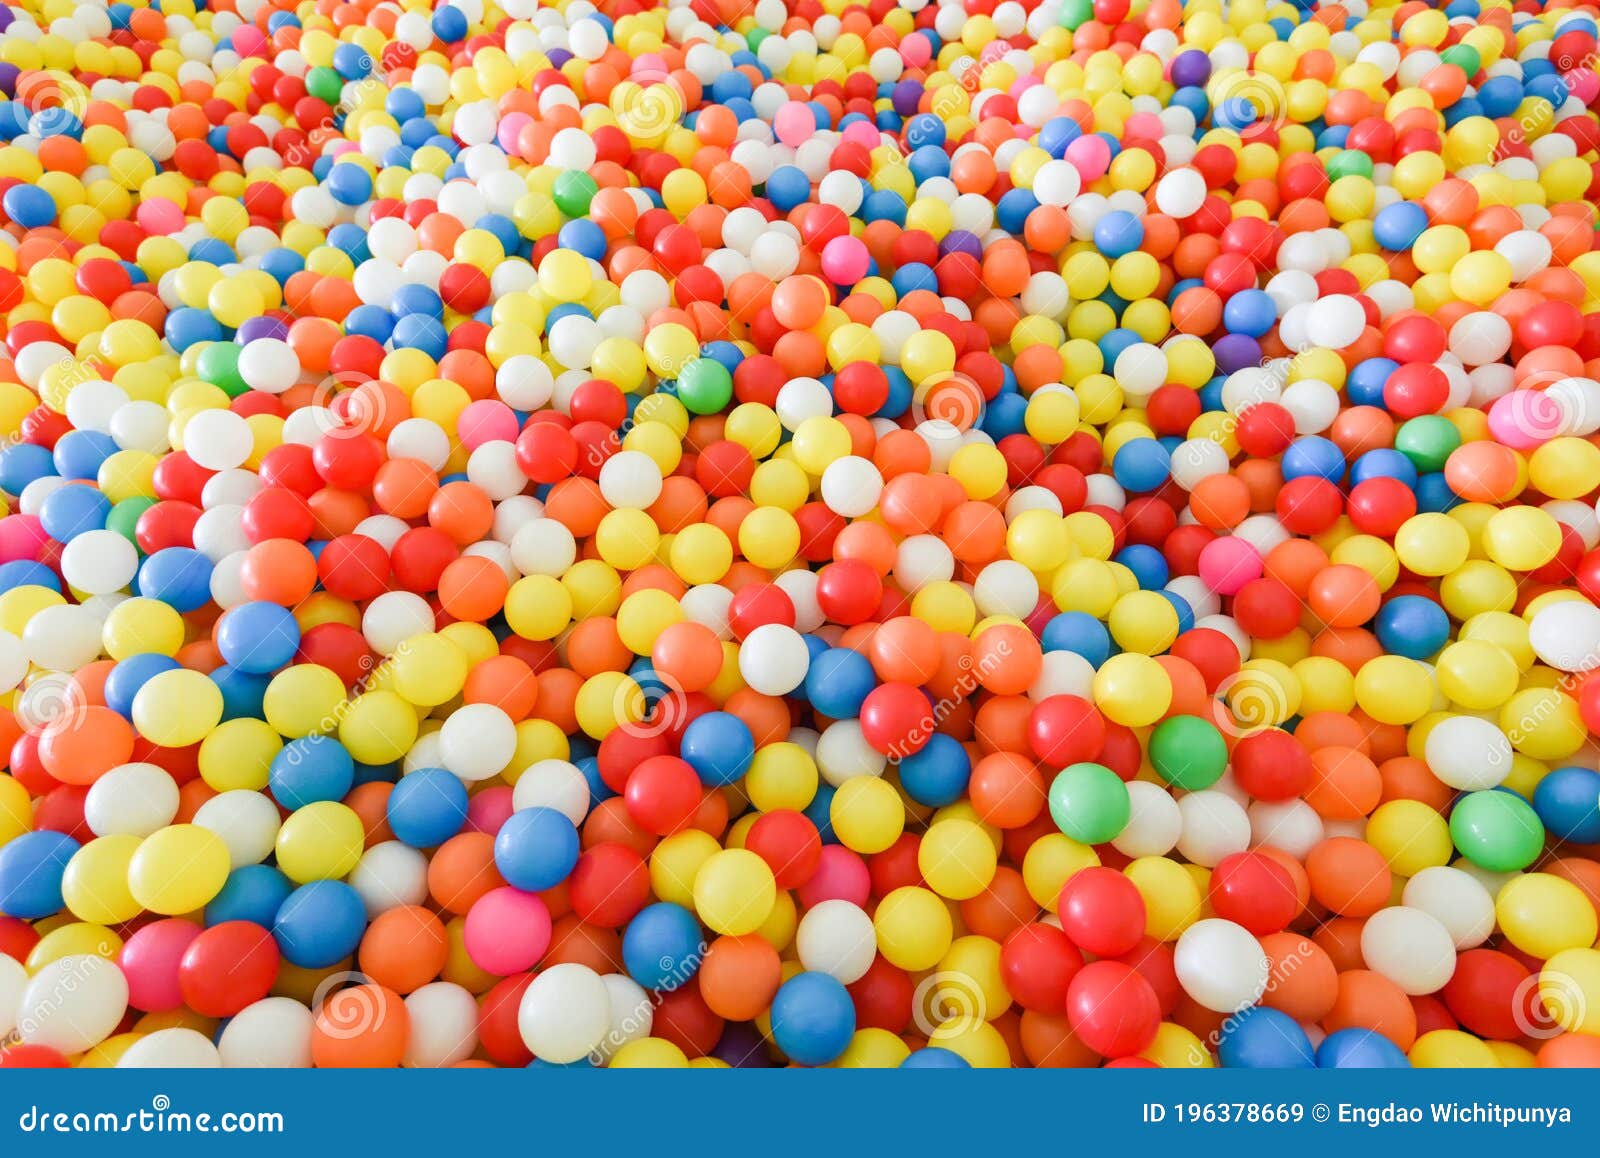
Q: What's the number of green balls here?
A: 13